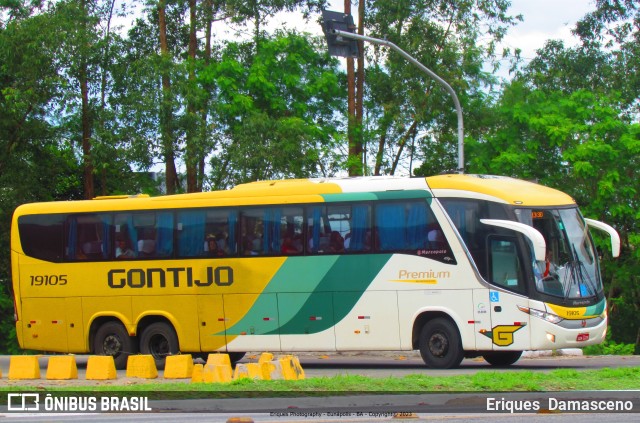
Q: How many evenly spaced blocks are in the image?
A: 5